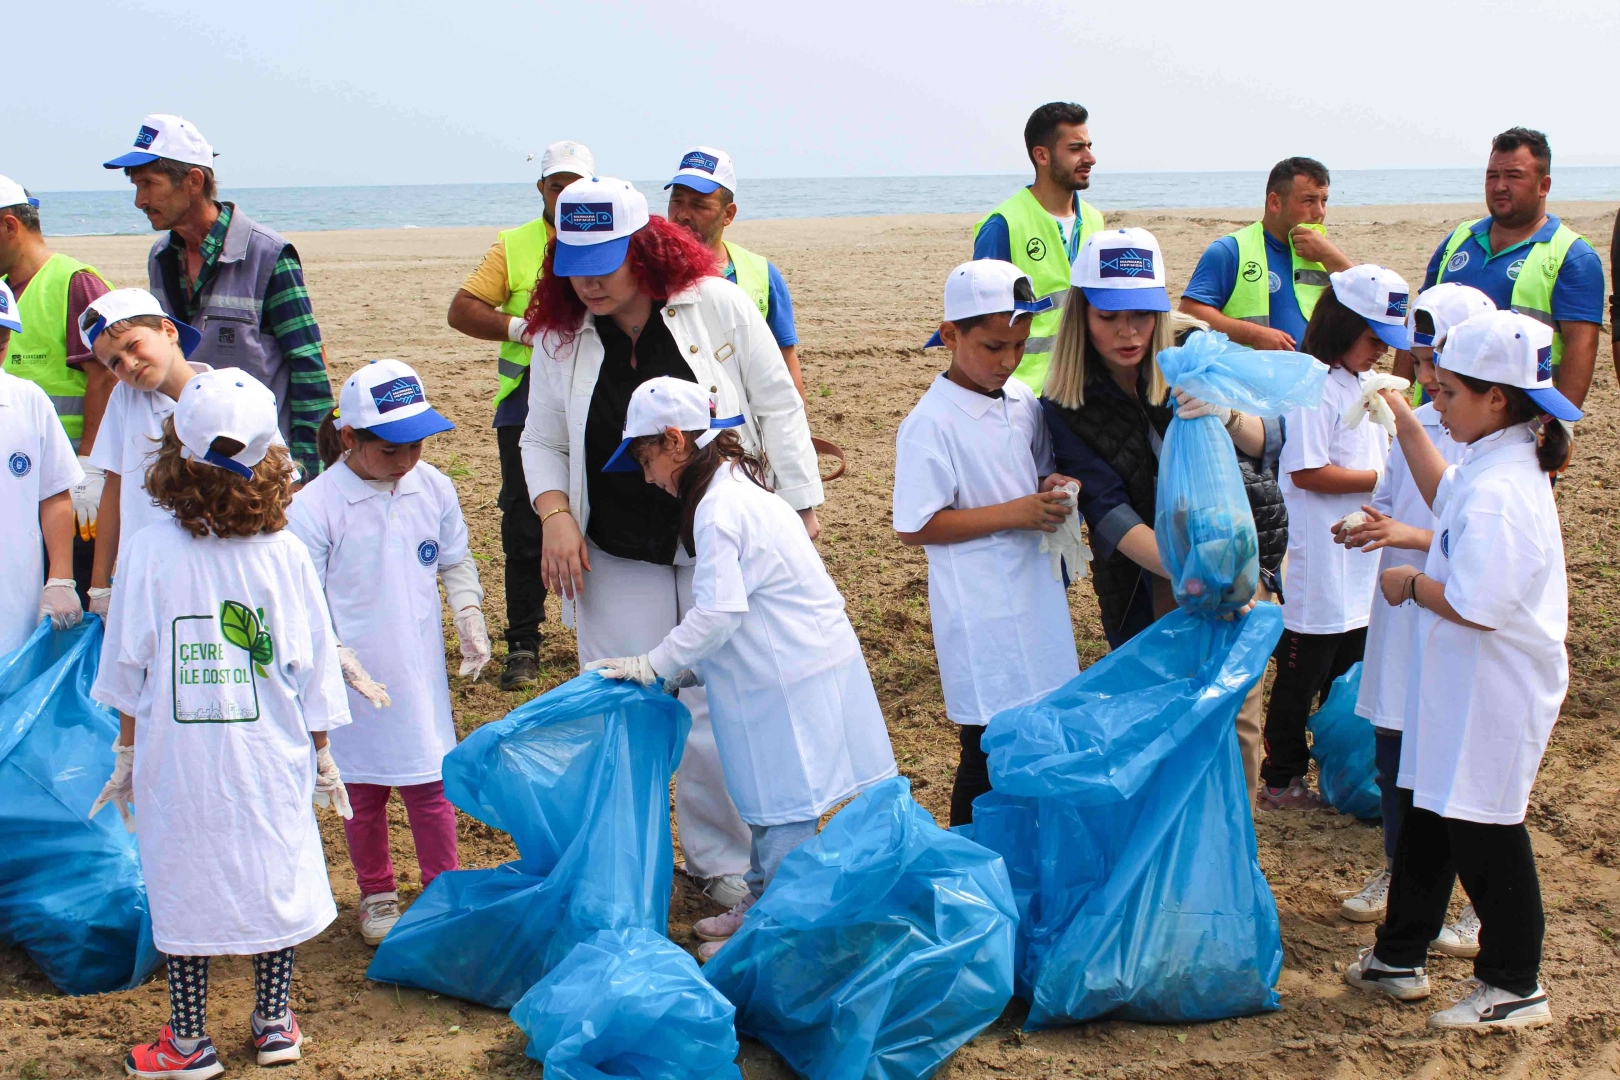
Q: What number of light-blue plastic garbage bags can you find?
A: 7